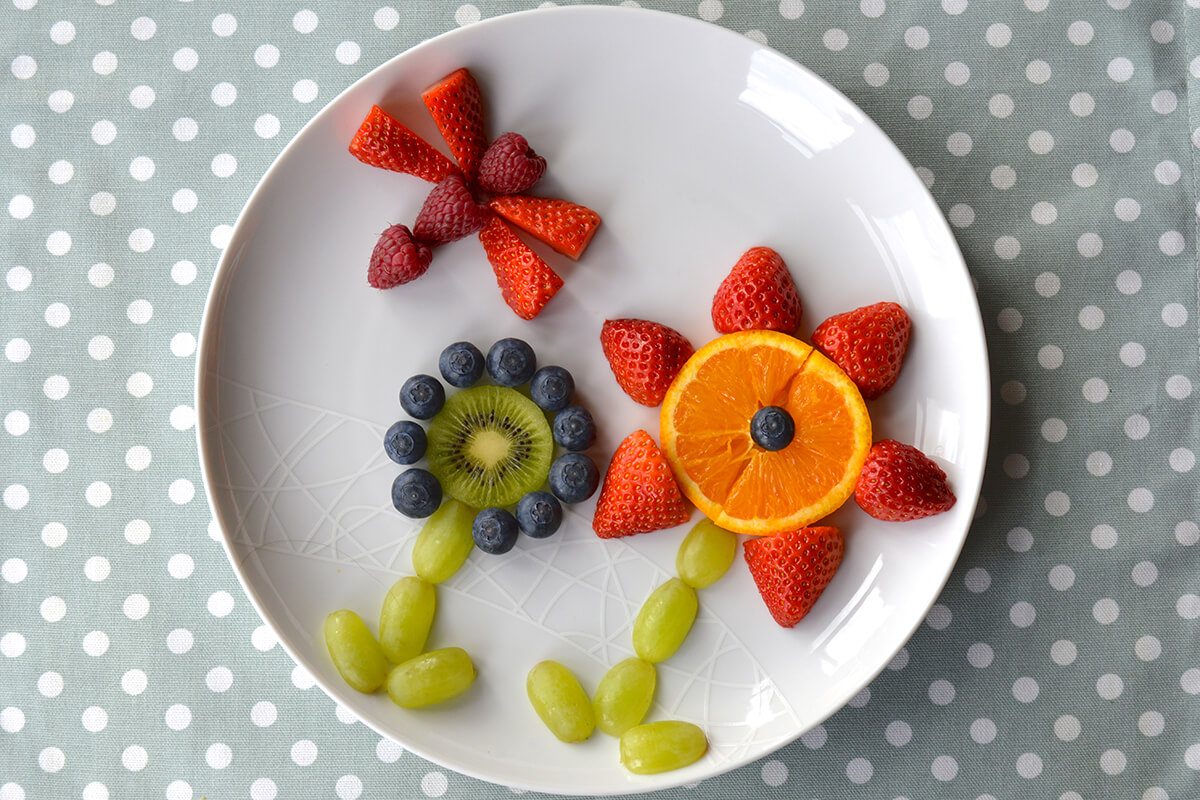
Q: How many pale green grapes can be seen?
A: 9